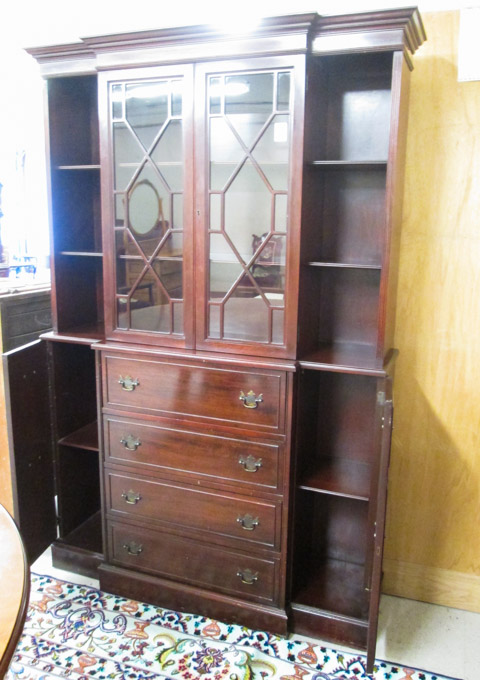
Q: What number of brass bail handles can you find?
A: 8